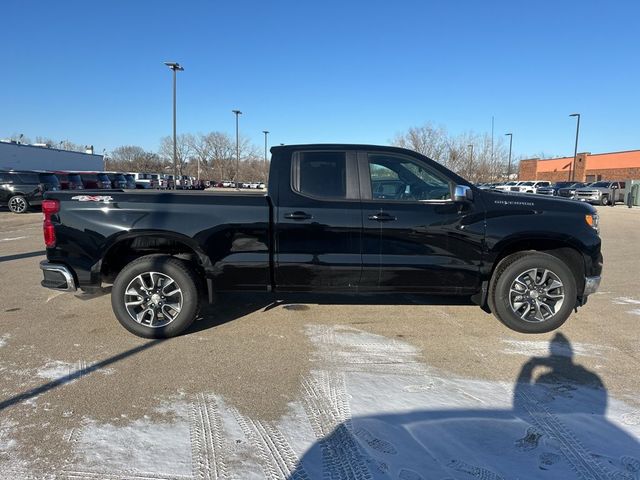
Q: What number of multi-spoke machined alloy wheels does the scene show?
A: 2